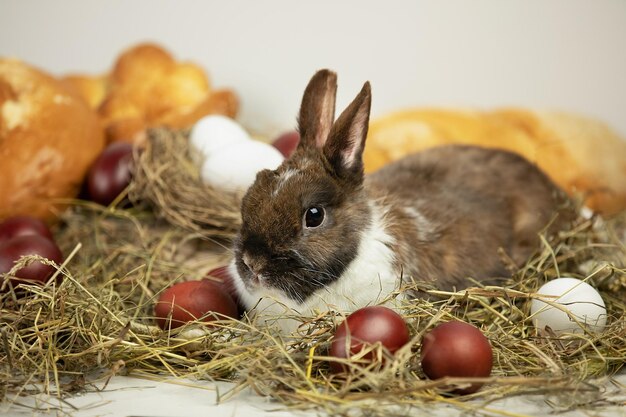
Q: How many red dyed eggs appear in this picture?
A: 8